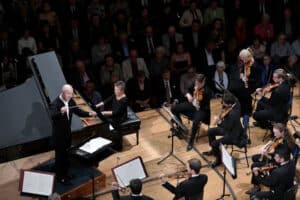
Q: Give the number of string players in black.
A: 8